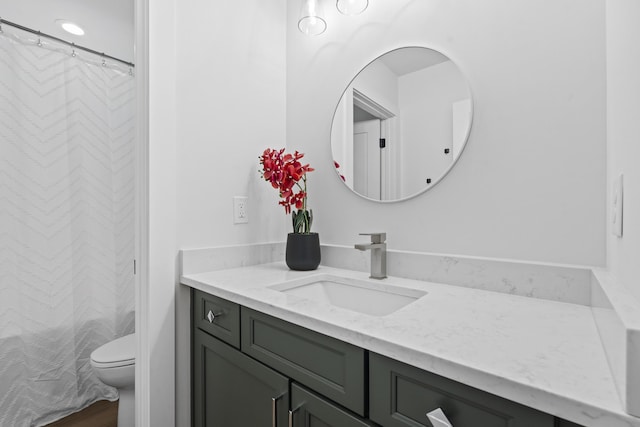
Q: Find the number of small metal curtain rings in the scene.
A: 5